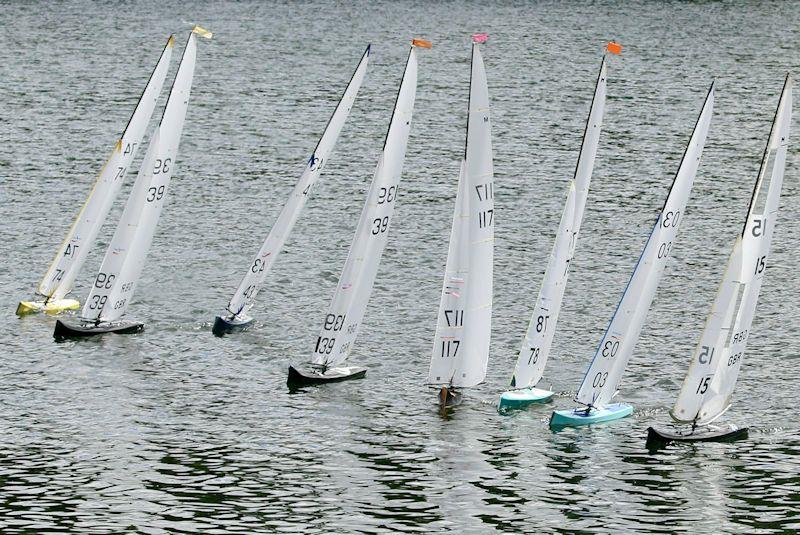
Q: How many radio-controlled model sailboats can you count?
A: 8